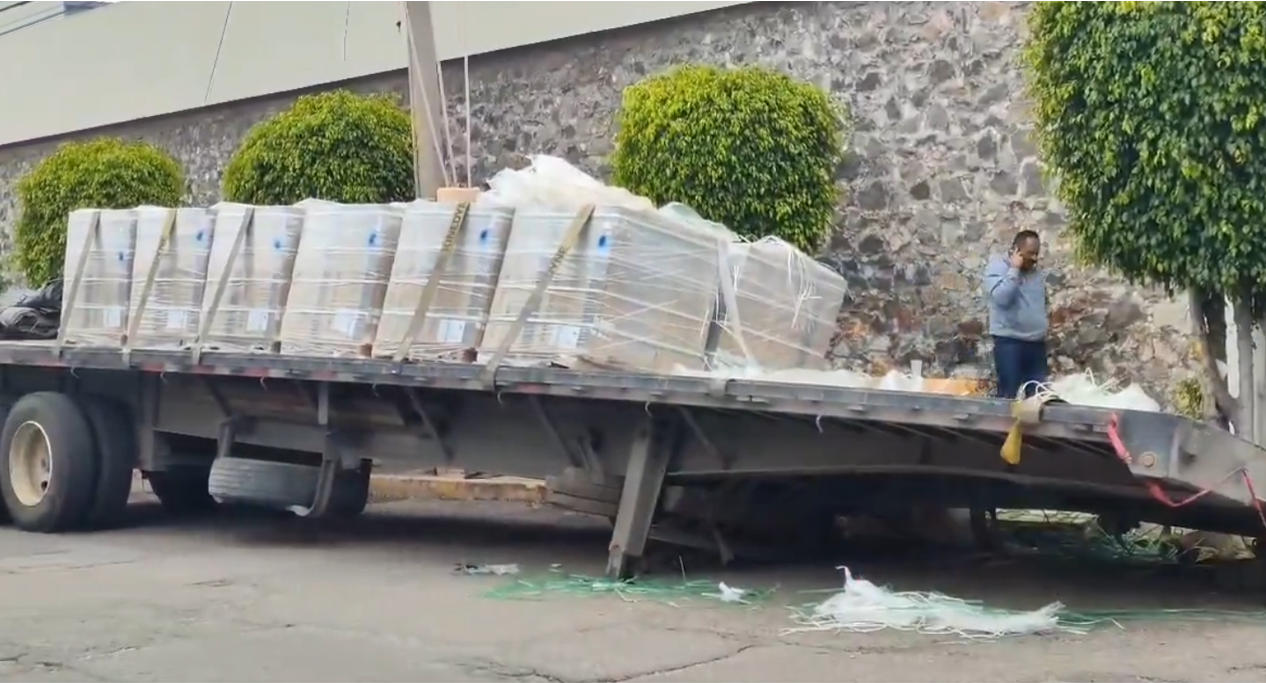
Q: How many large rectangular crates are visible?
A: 7